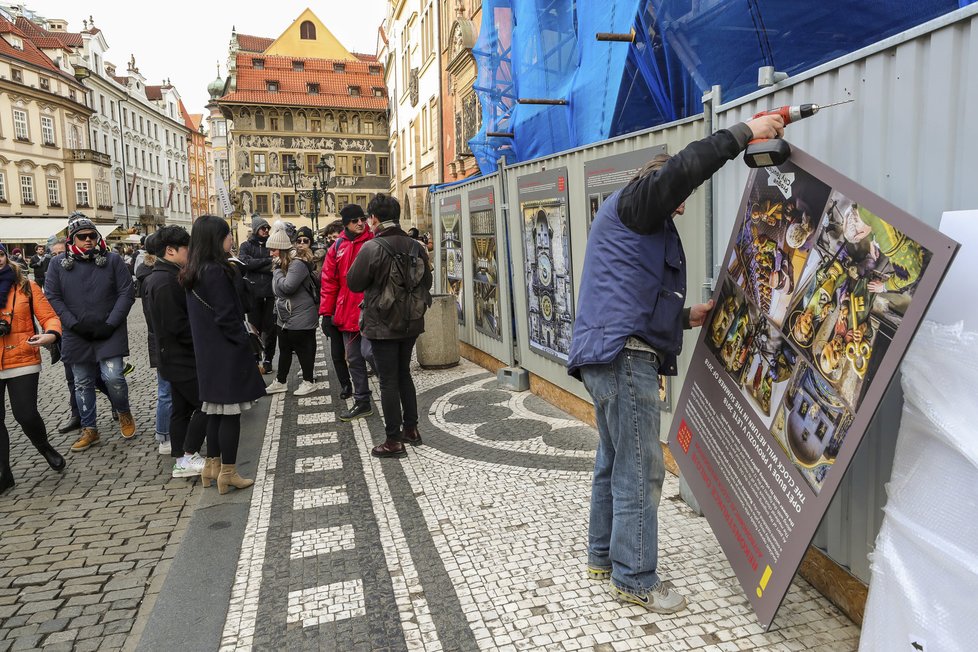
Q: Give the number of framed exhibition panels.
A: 5